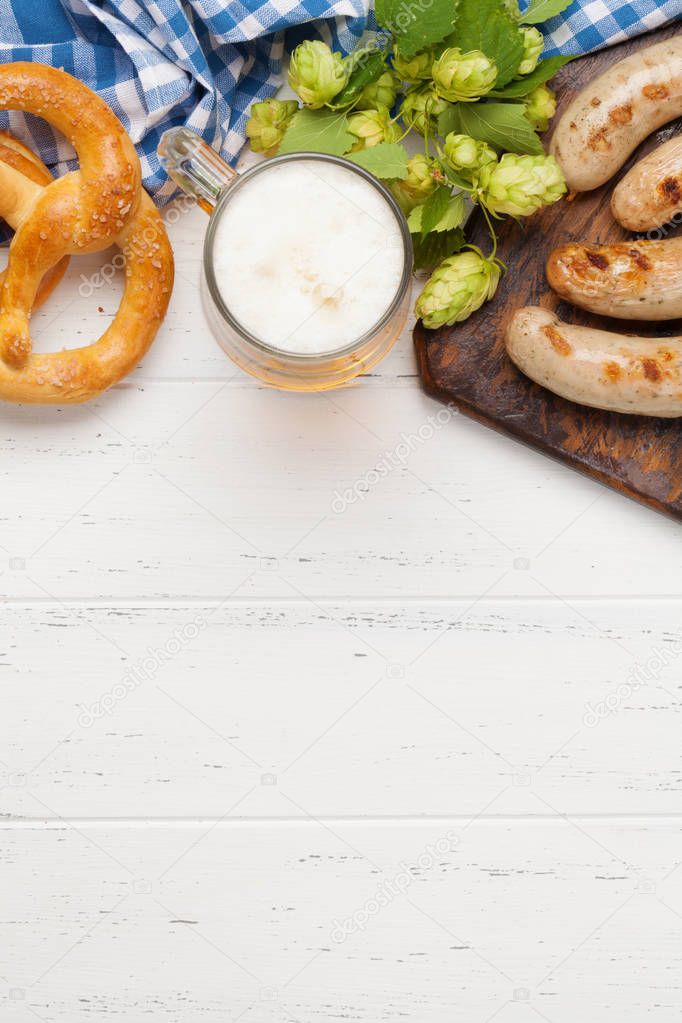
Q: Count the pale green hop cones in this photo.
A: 13